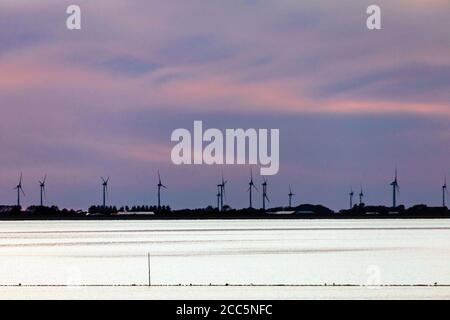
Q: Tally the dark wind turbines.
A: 13